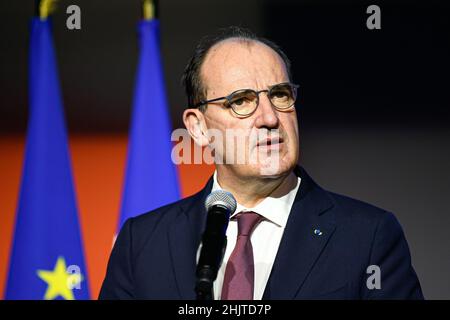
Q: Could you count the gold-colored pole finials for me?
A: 2